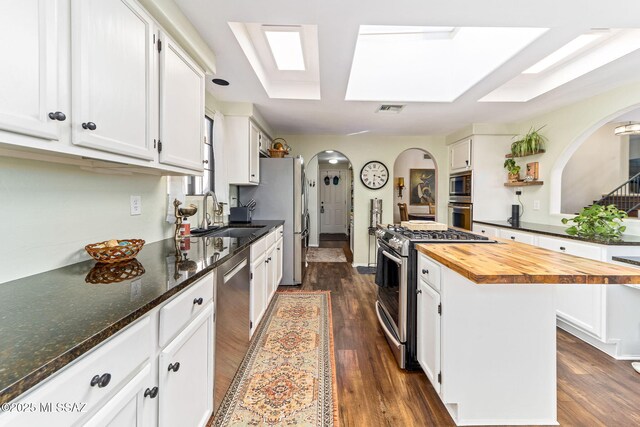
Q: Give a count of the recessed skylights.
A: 3